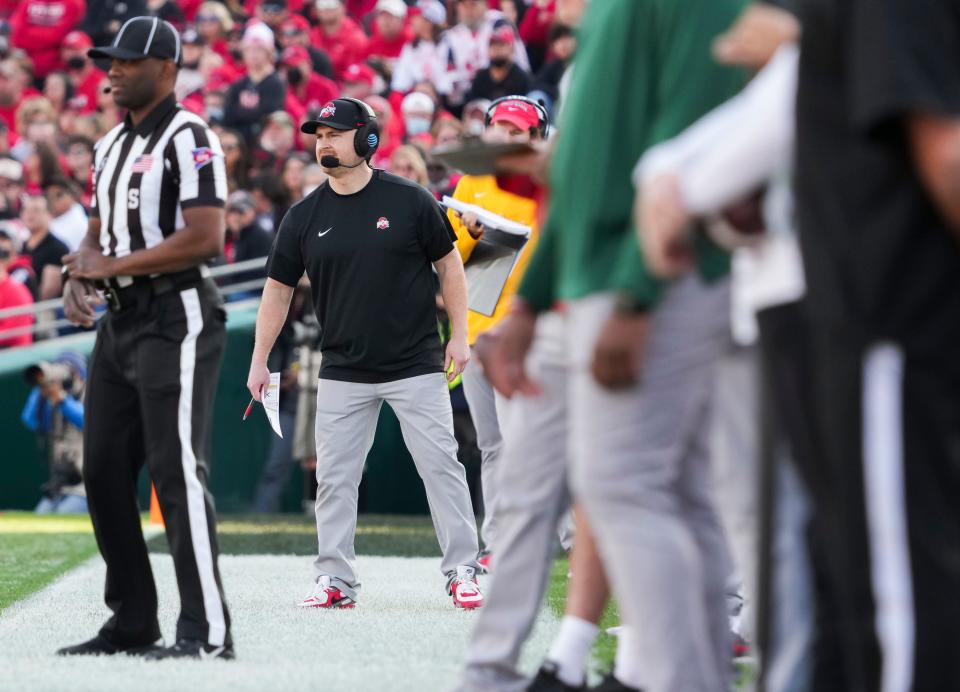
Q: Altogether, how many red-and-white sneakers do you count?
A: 2